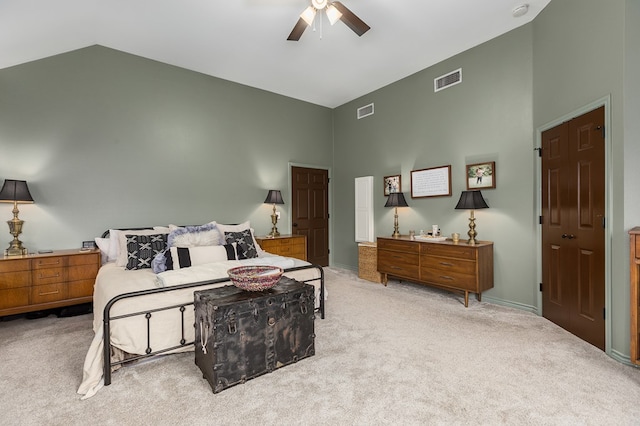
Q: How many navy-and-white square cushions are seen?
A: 2